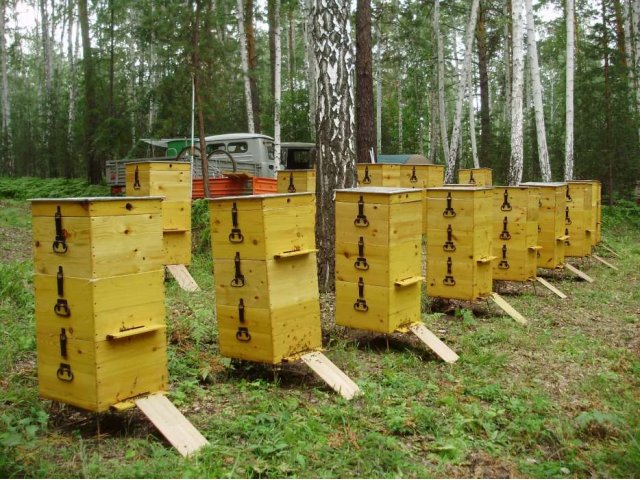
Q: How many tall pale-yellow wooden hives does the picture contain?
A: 13